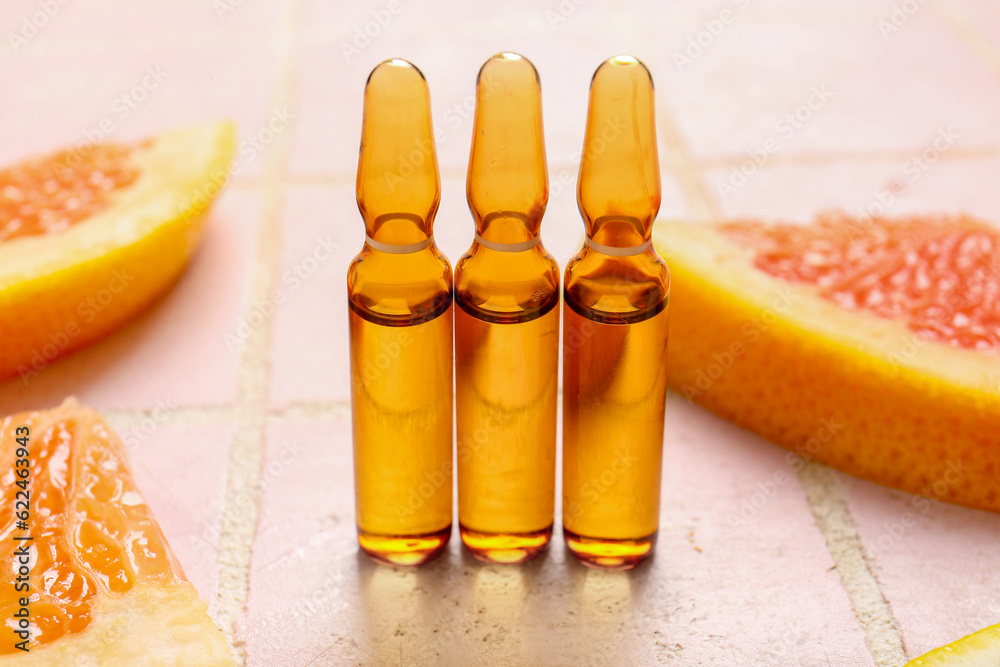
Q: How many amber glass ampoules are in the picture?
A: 3